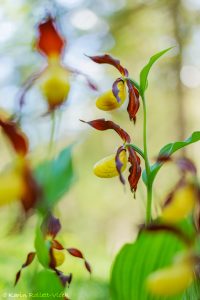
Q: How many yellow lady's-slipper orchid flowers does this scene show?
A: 7